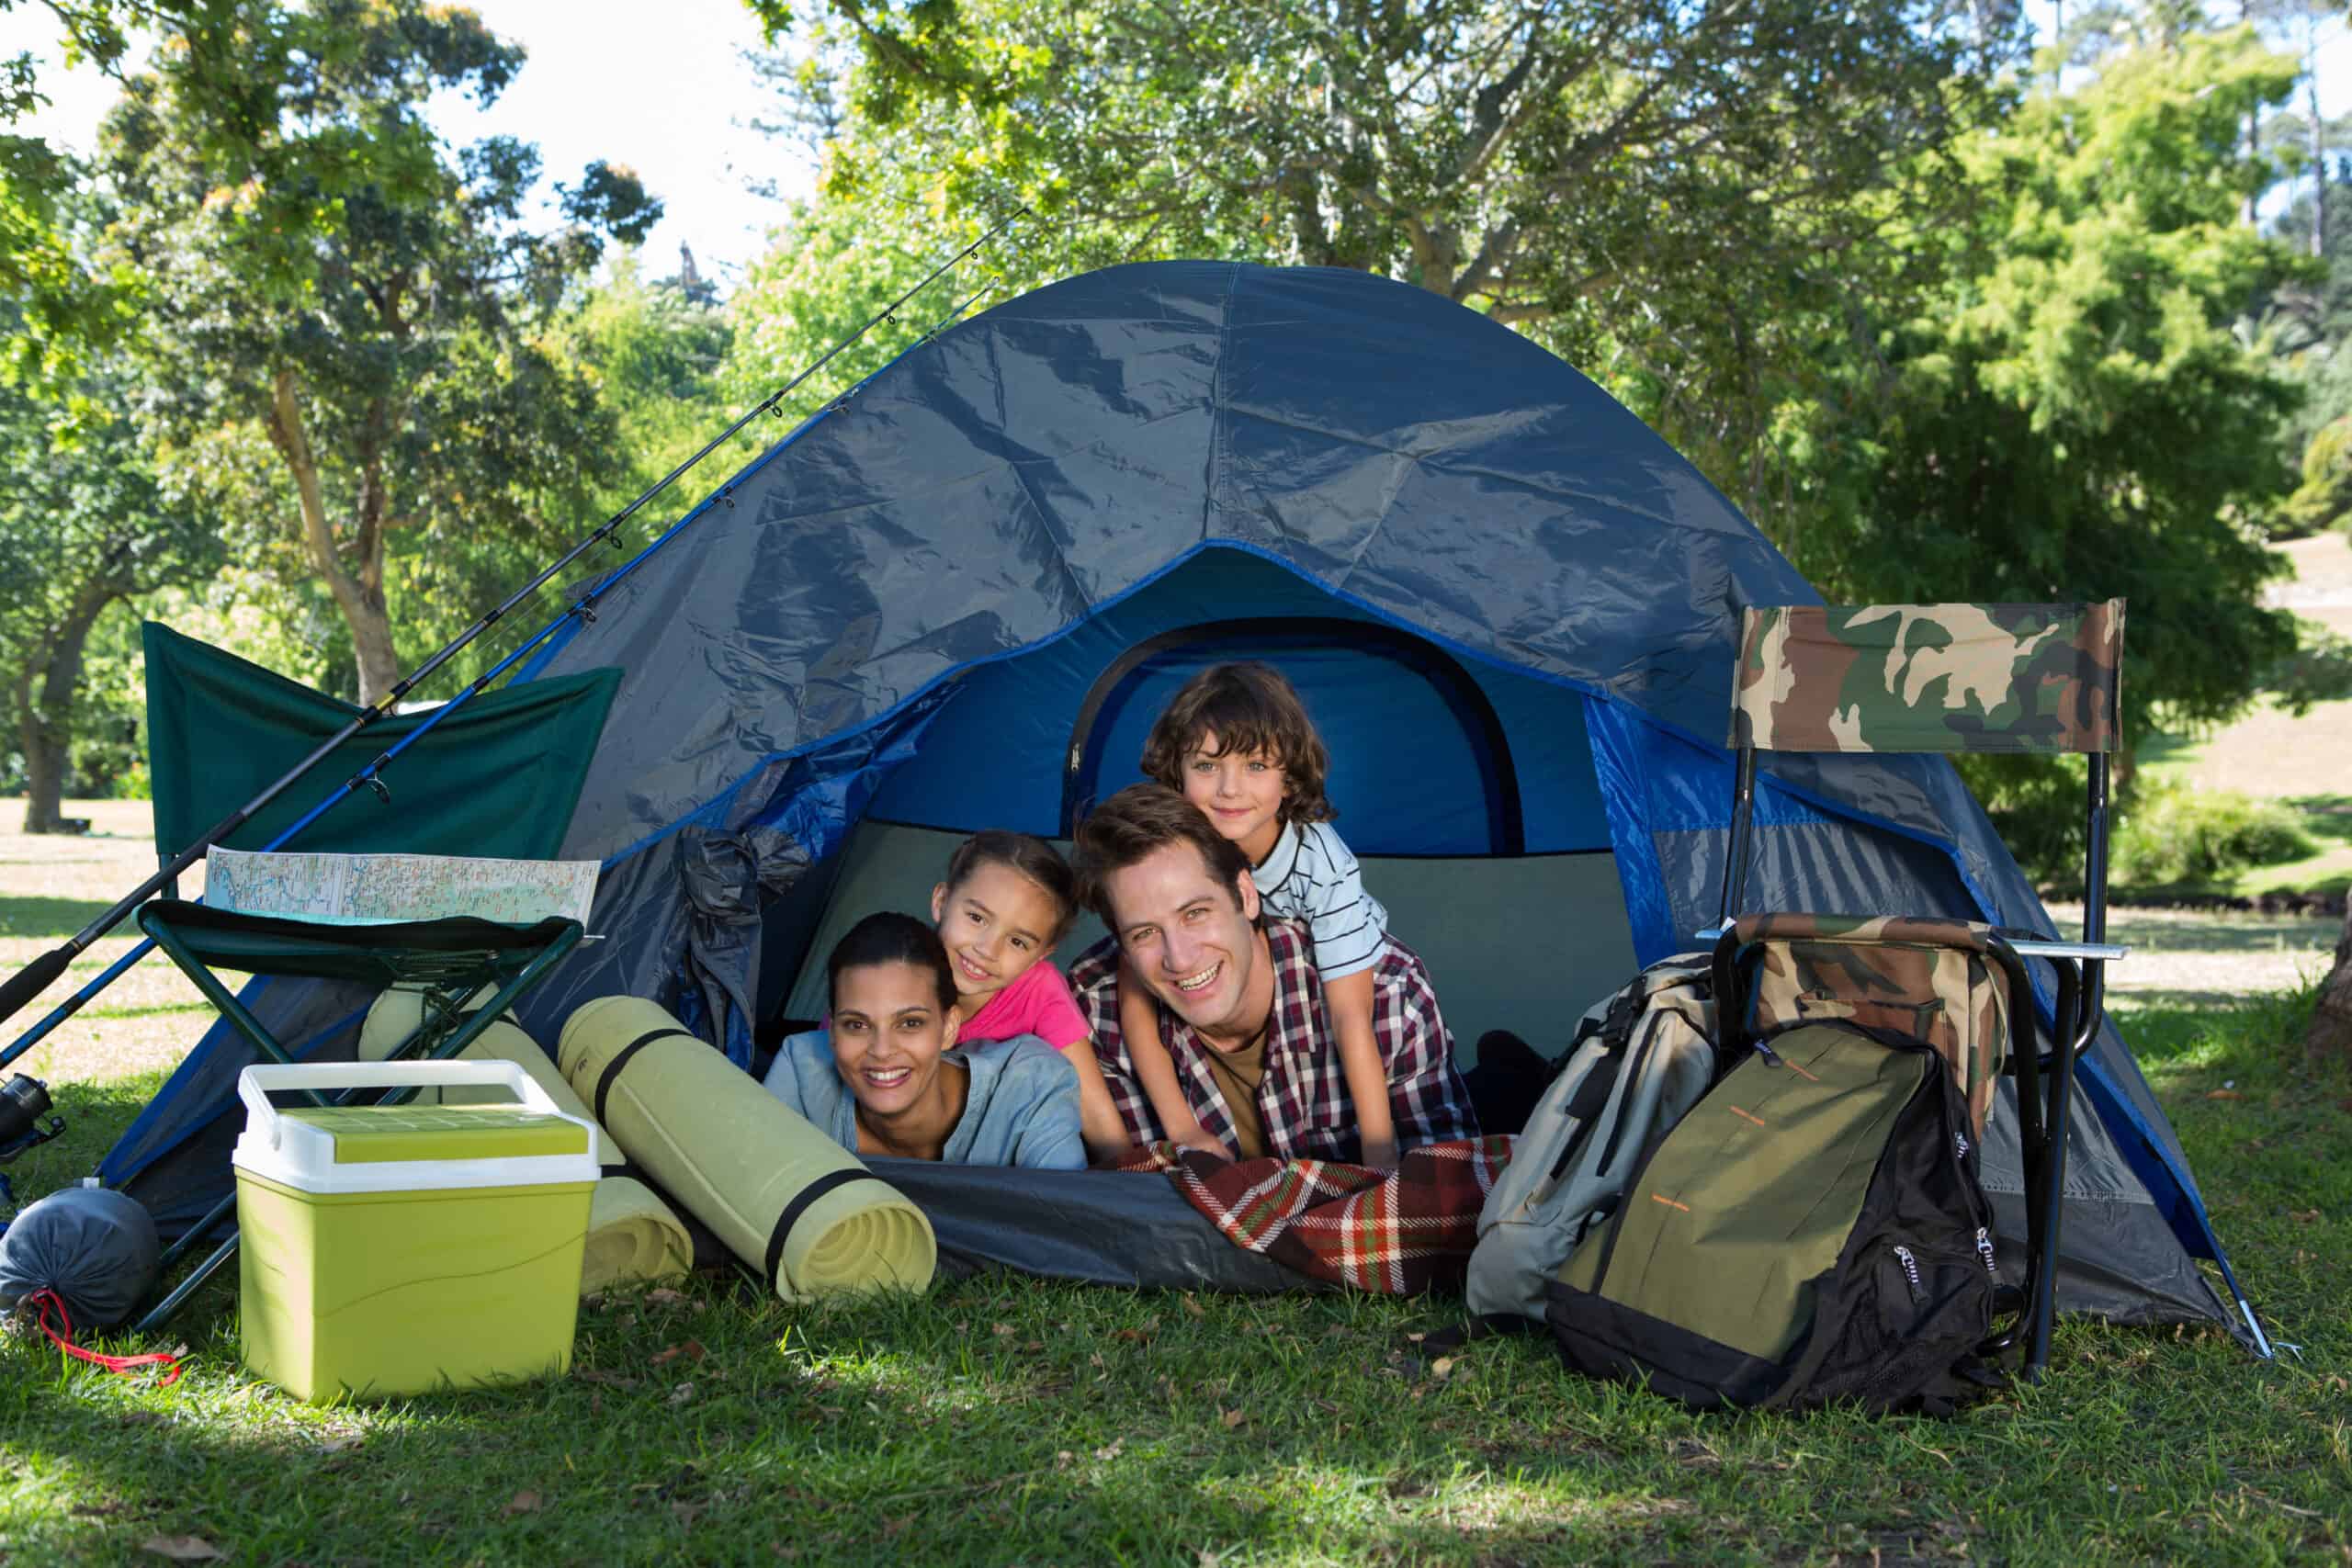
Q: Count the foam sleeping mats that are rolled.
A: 2